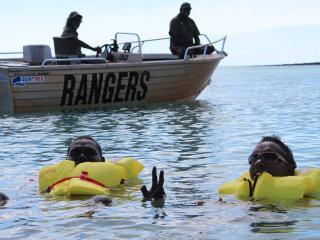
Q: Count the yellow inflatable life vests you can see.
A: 2